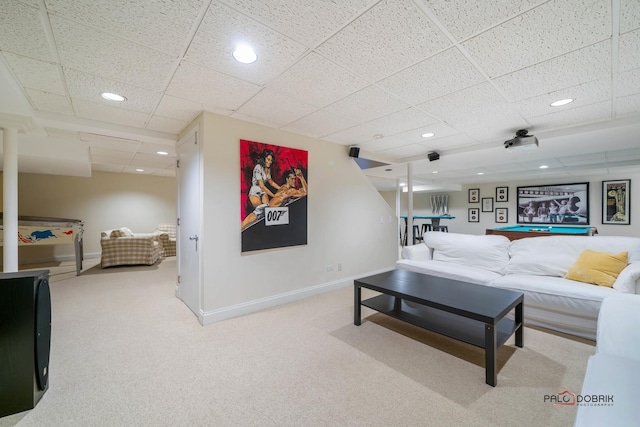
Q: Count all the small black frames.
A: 5